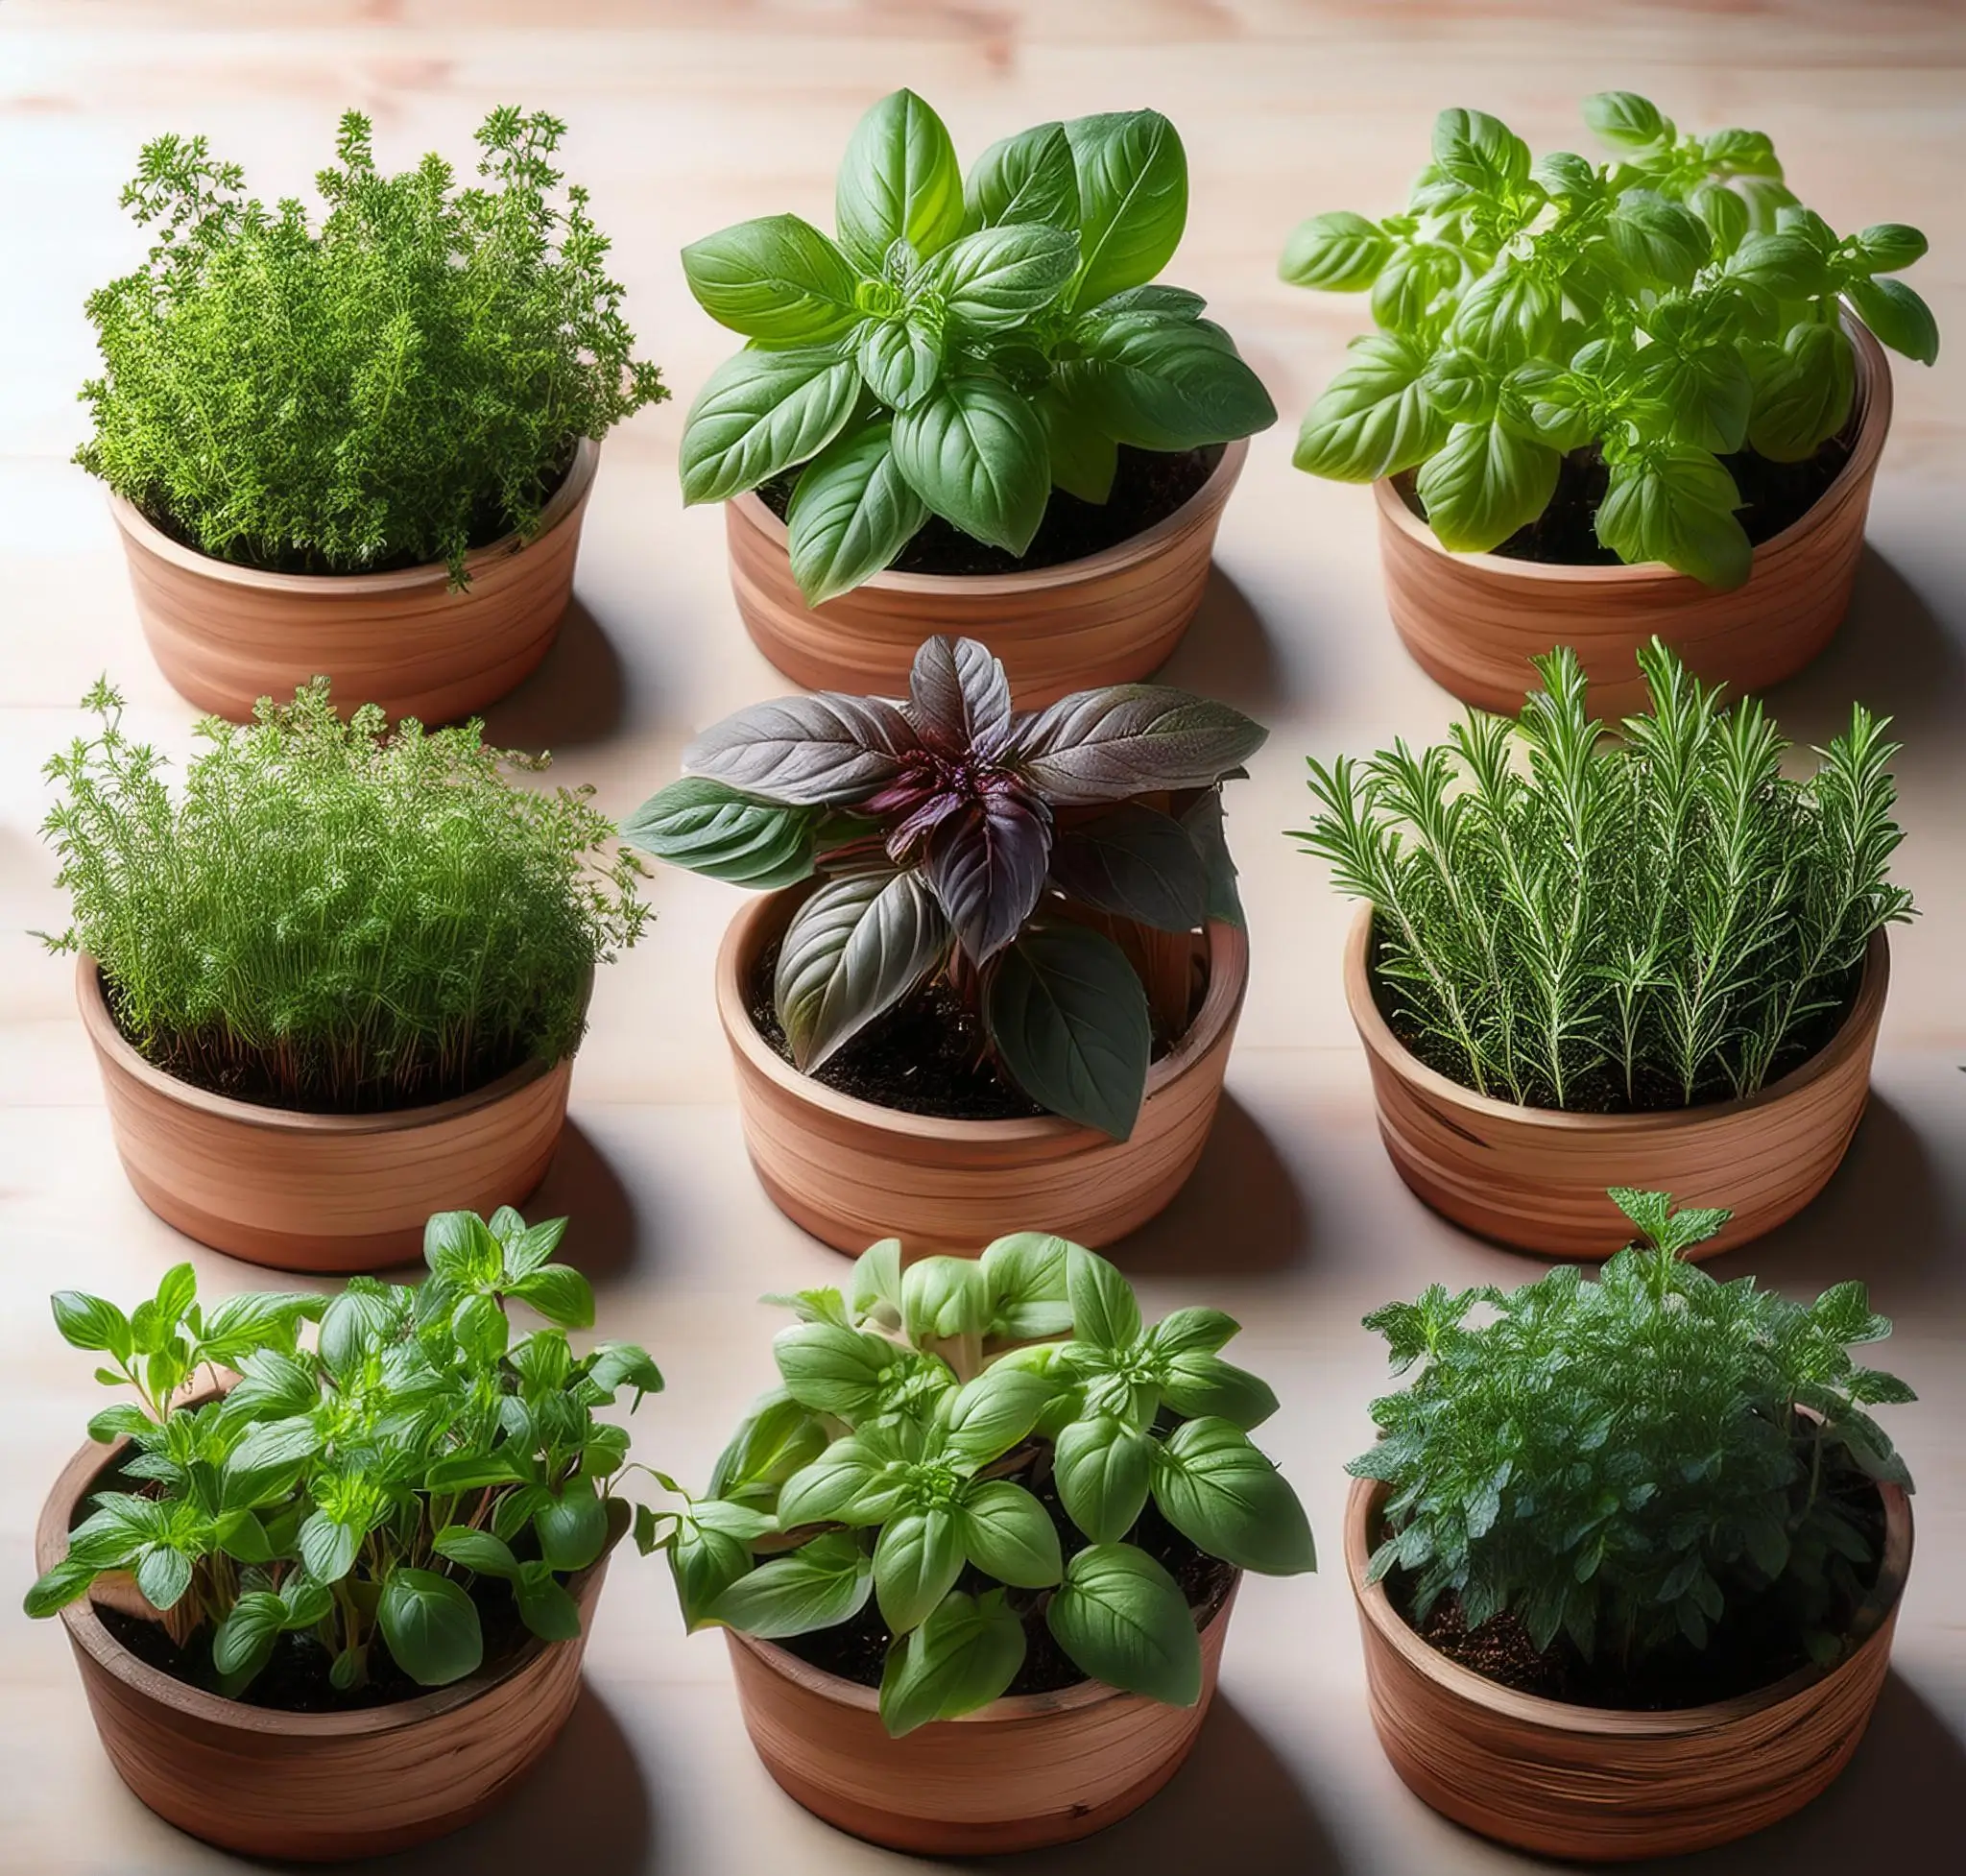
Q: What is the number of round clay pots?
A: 9